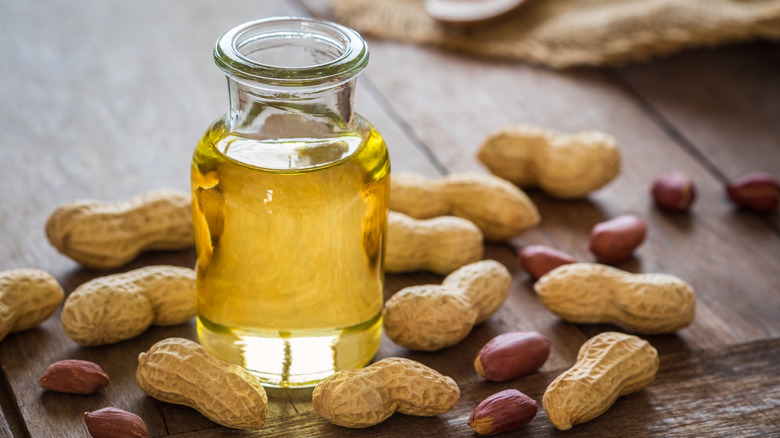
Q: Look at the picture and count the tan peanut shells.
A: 11